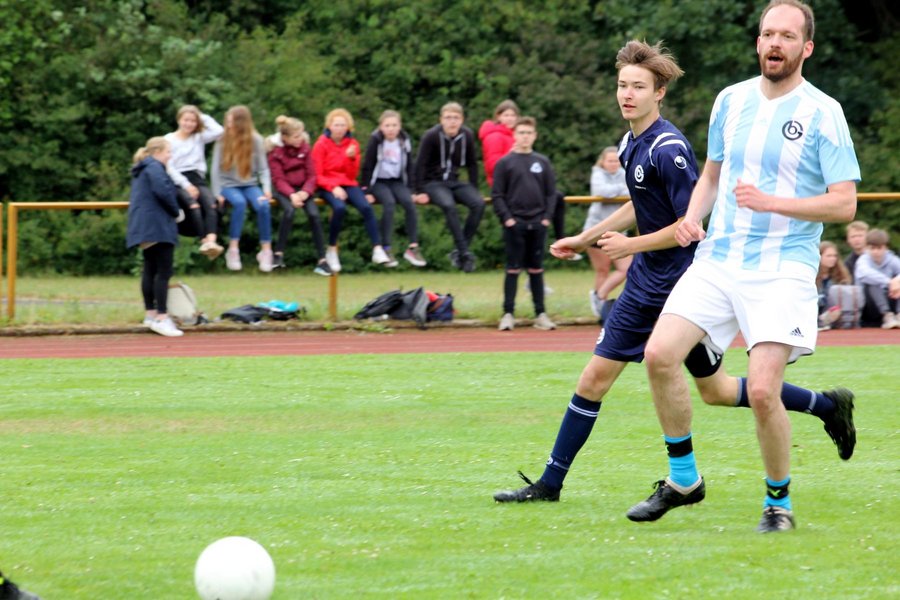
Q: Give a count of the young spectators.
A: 13